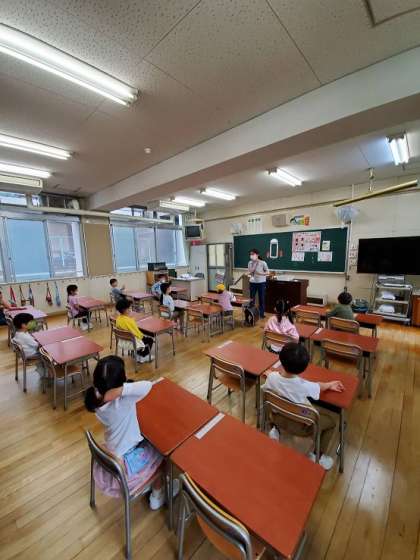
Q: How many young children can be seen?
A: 12